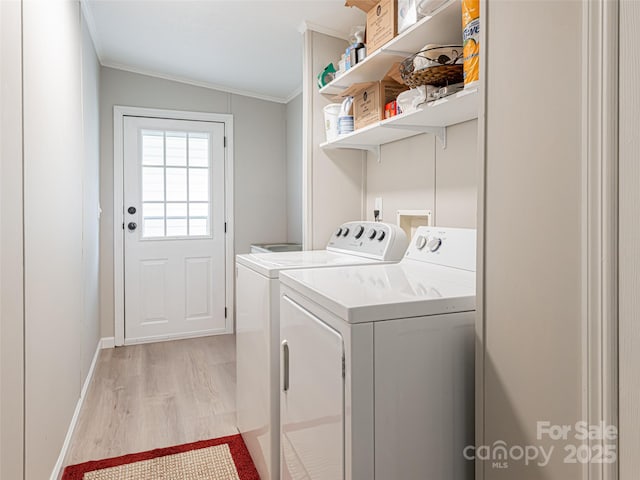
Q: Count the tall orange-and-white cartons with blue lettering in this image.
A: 1